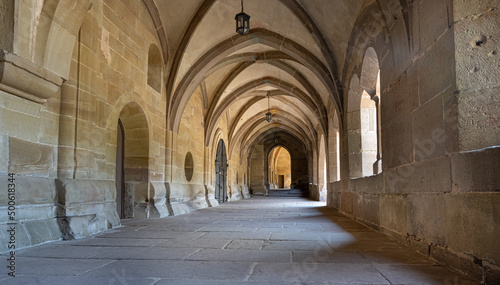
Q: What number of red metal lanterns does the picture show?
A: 0